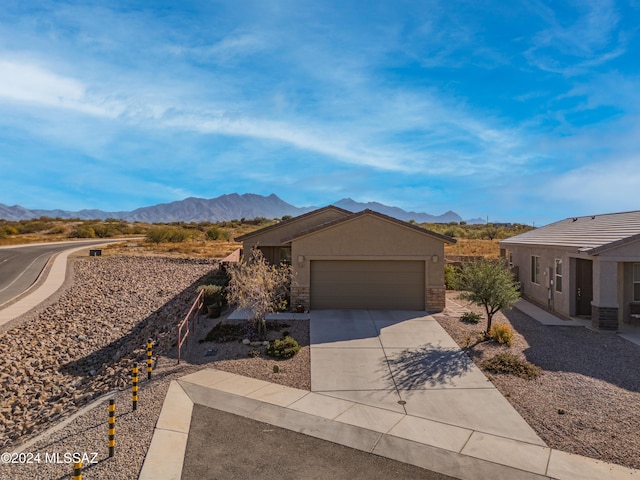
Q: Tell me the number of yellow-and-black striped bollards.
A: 4